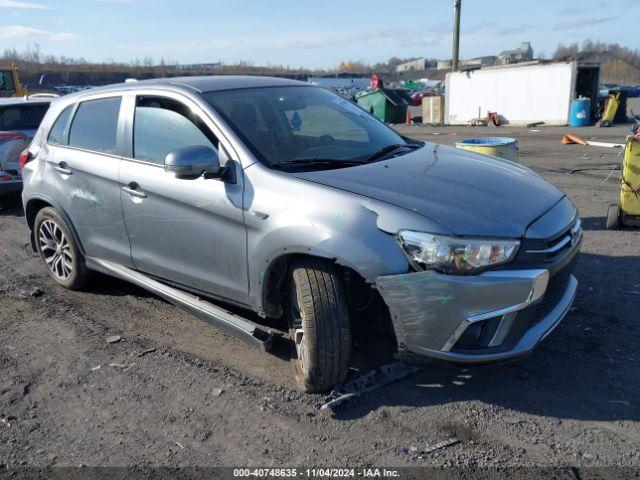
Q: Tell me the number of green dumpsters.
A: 1